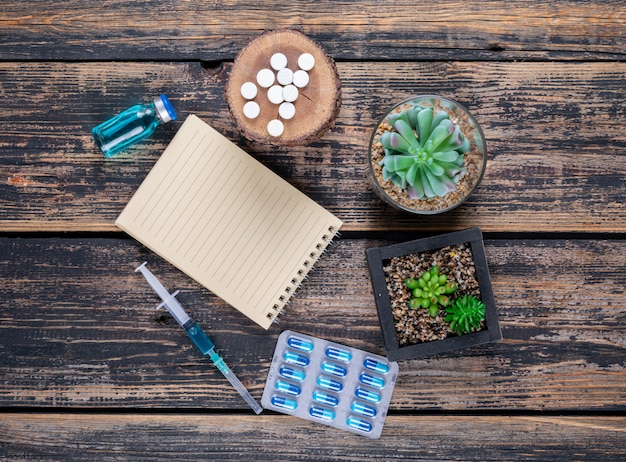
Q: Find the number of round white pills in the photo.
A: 11